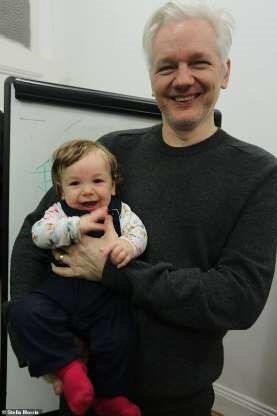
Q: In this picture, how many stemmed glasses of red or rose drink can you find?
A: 0